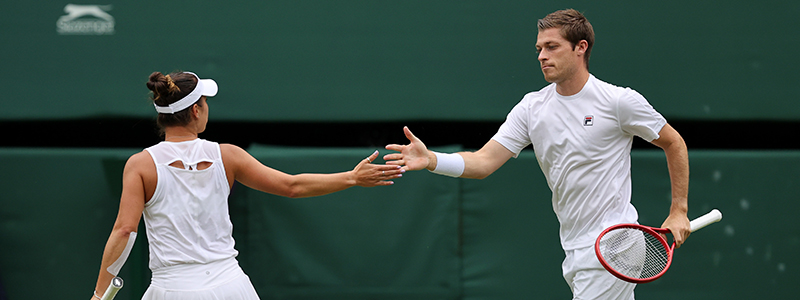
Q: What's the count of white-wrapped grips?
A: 2